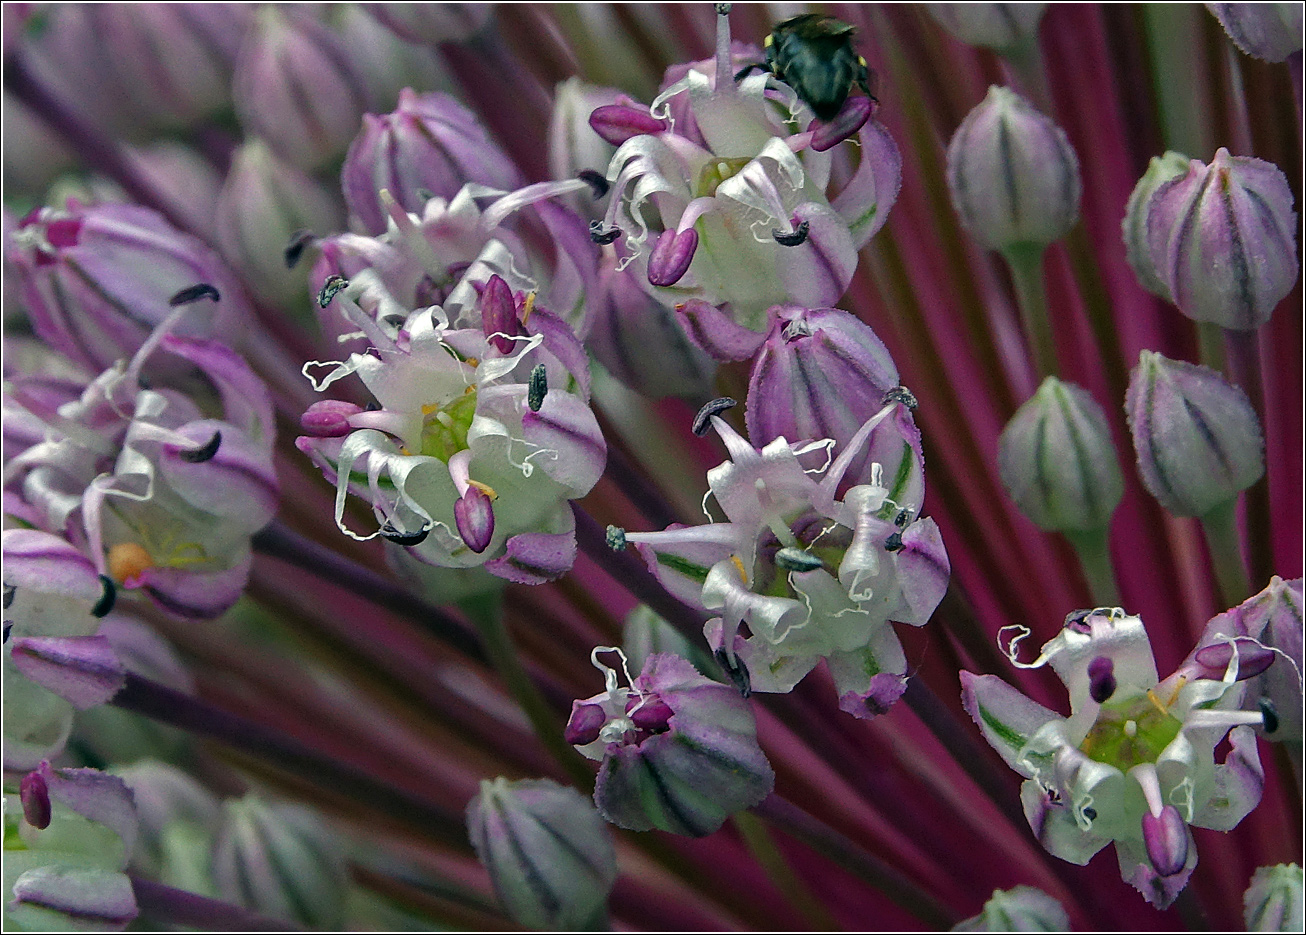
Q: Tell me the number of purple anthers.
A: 12